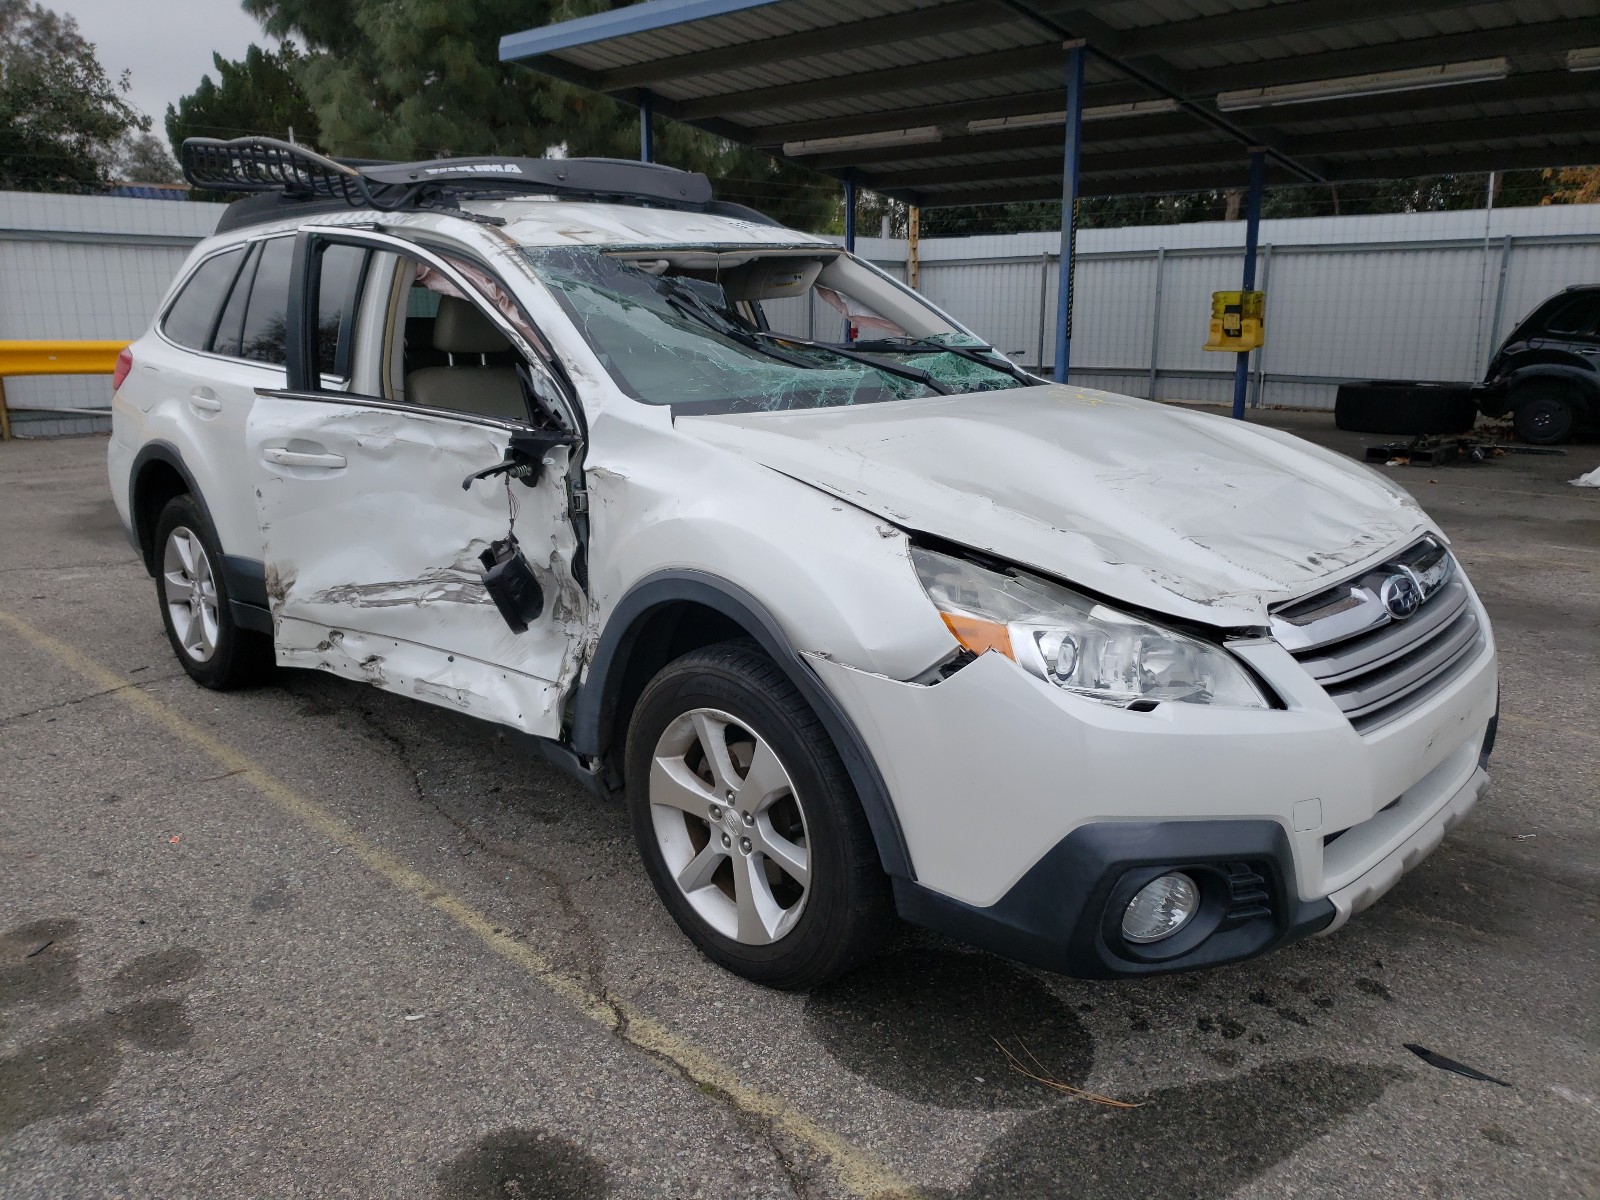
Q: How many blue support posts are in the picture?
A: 4